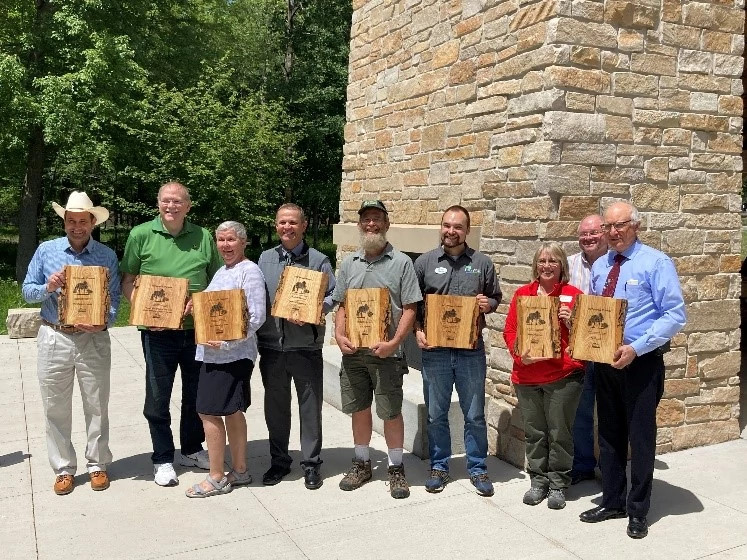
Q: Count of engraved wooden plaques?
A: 8